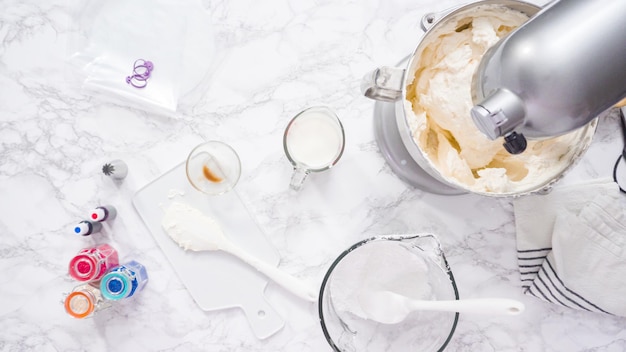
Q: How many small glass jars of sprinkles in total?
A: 3